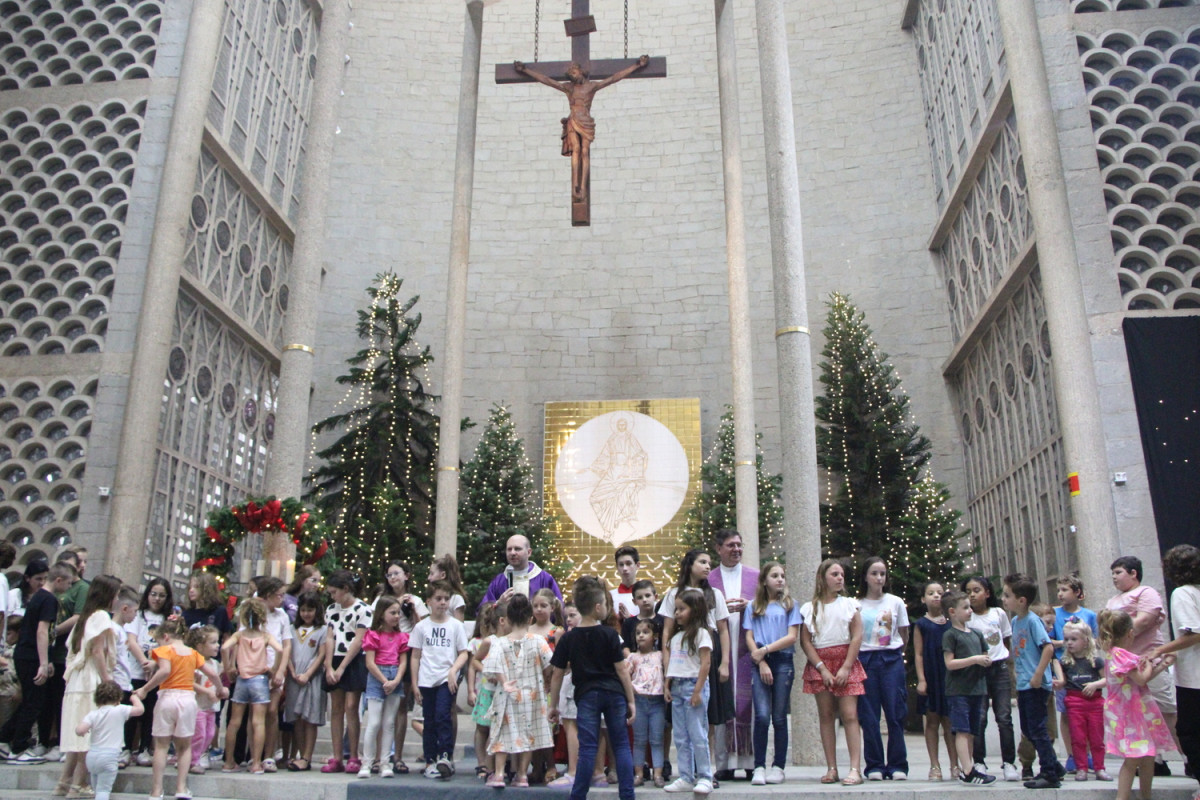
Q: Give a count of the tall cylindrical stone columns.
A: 6